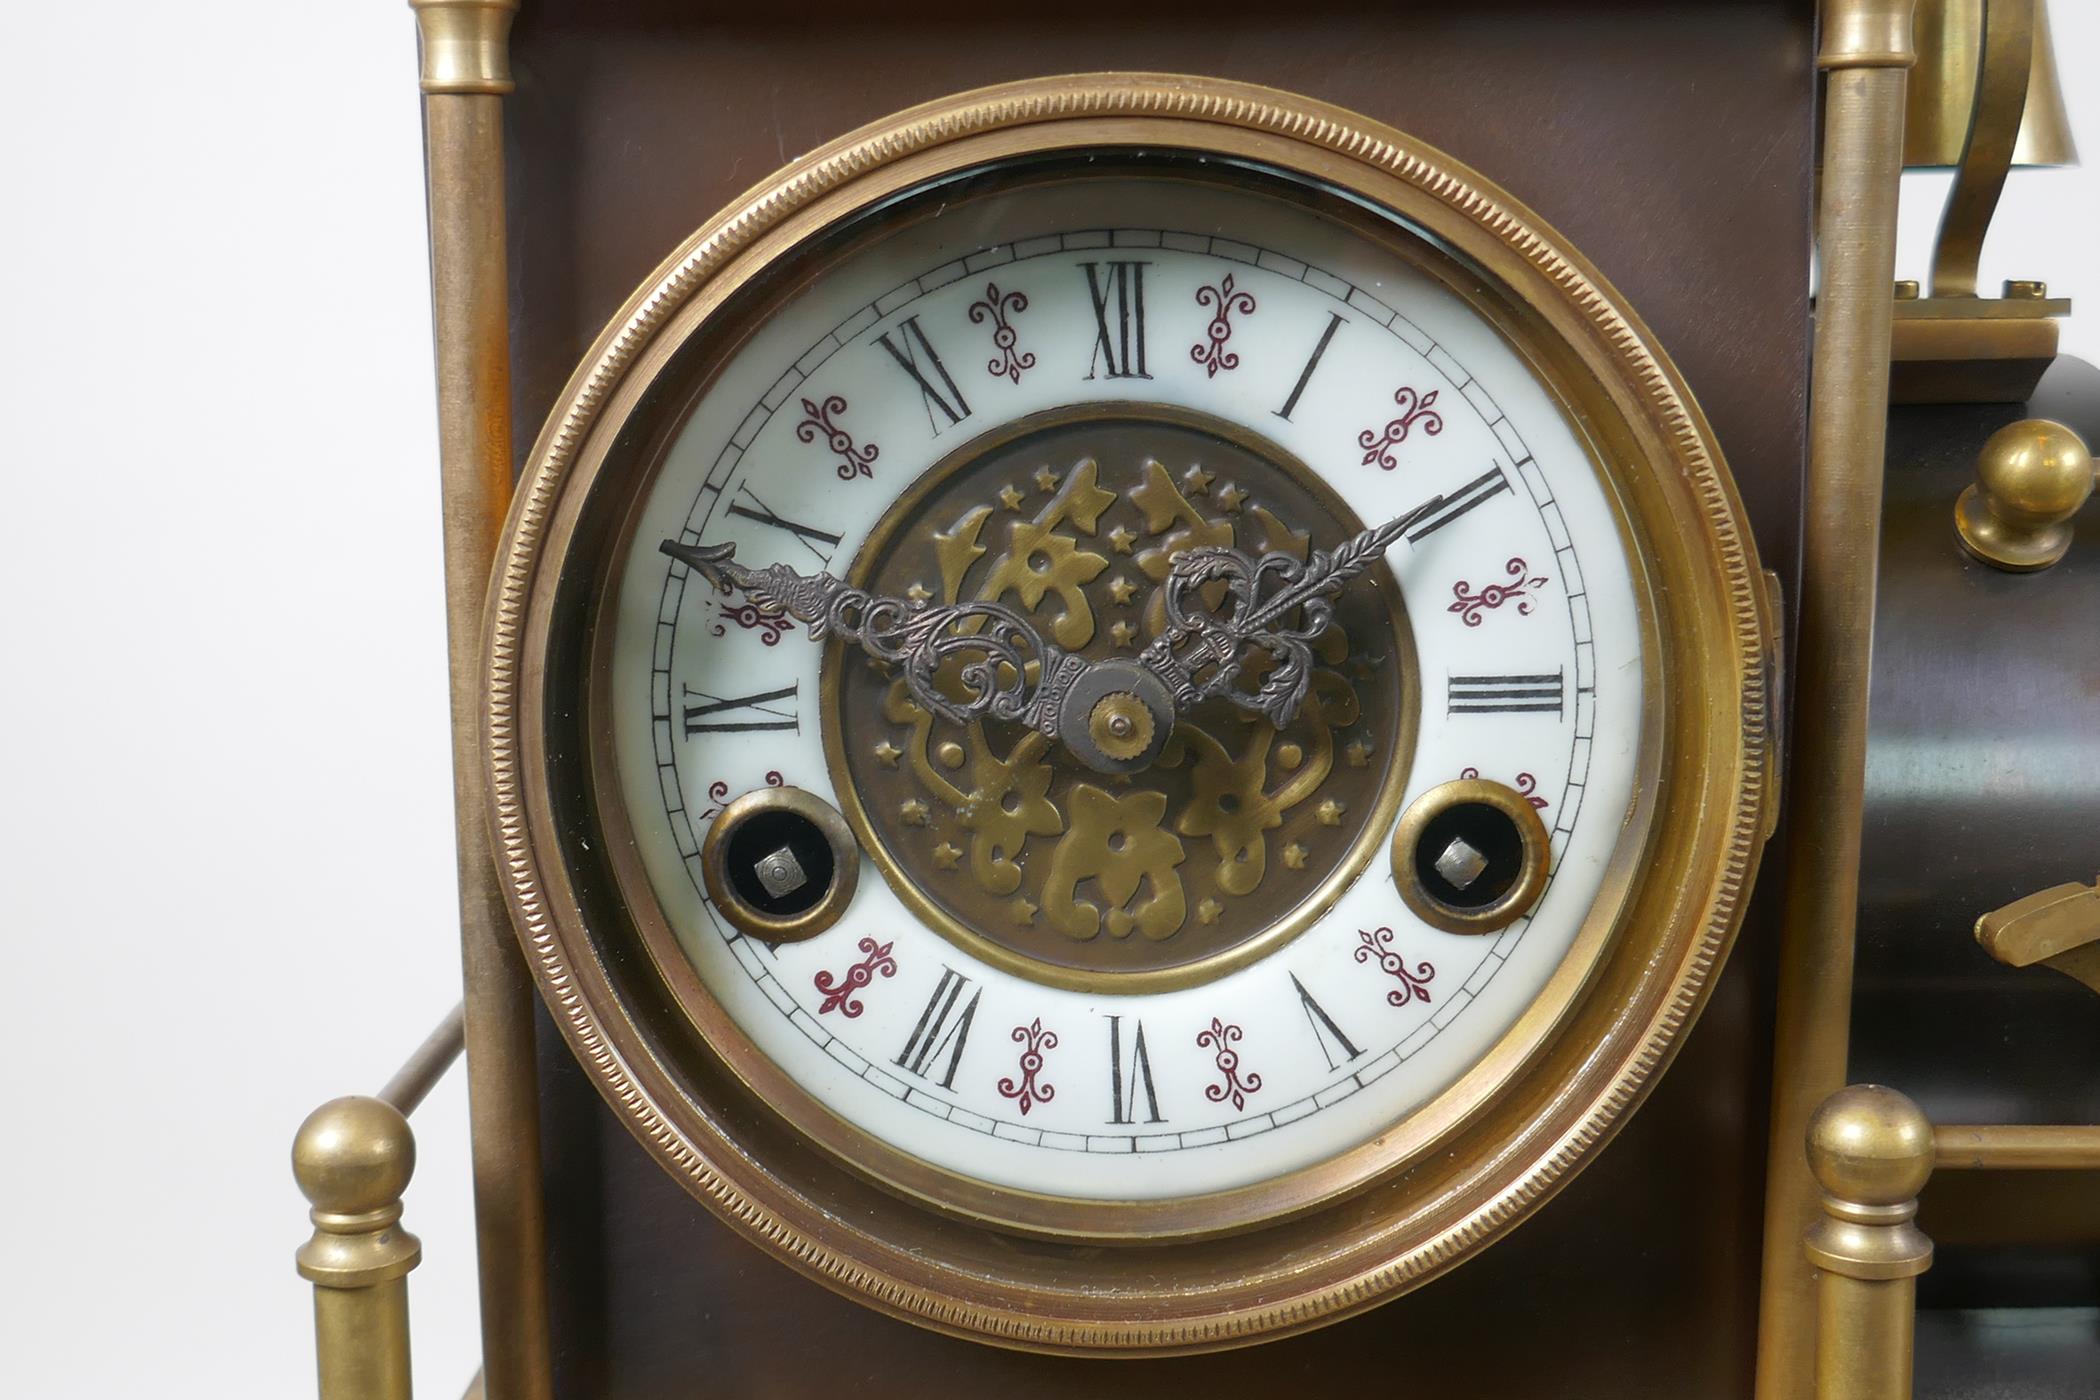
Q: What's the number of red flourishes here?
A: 12